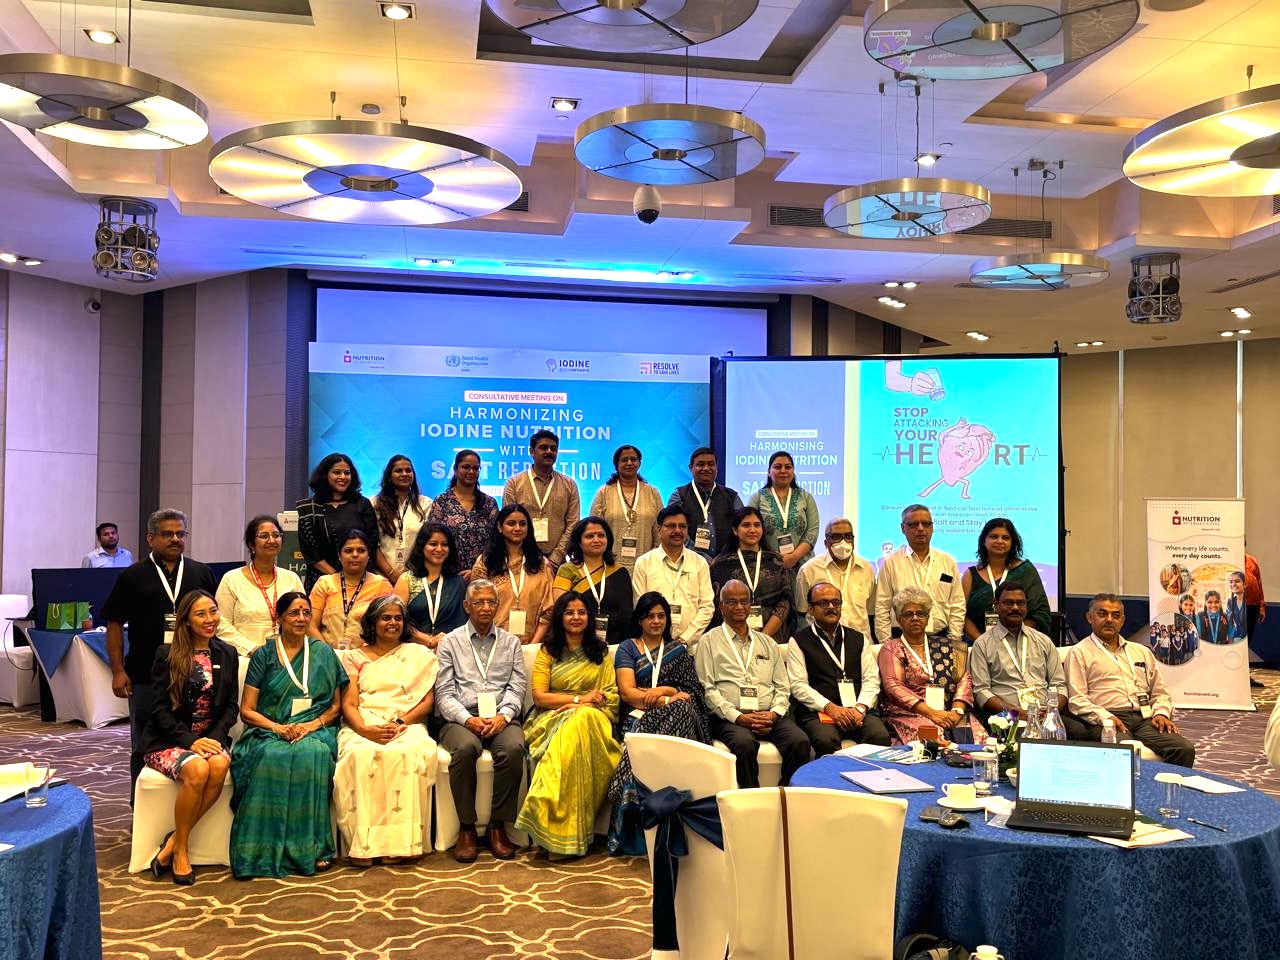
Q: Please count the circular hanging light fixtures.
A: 8